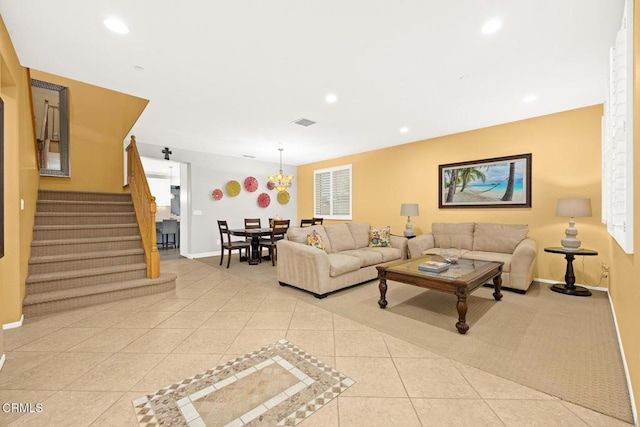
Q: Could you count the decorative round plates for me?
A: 6